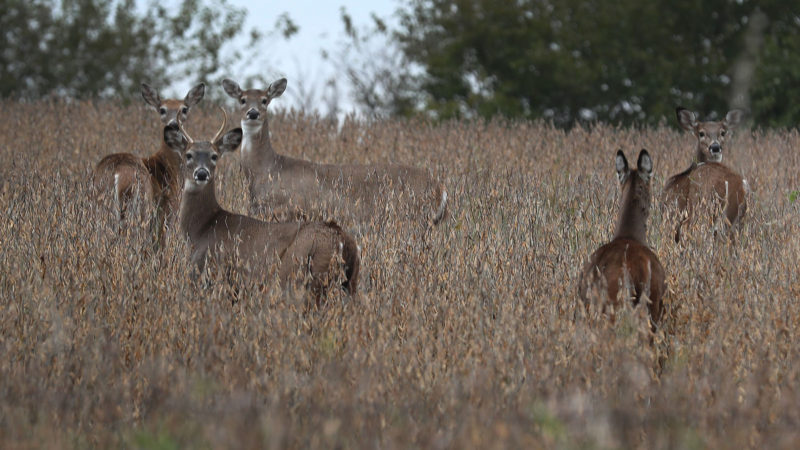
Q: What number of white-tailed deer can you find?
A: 5